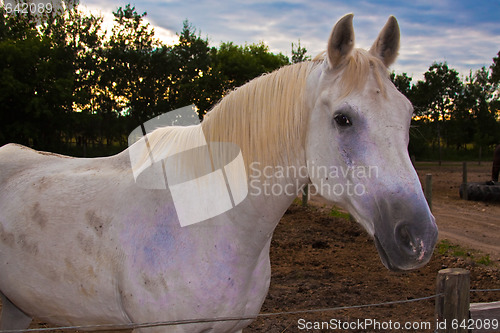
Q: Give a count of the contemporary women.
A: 0